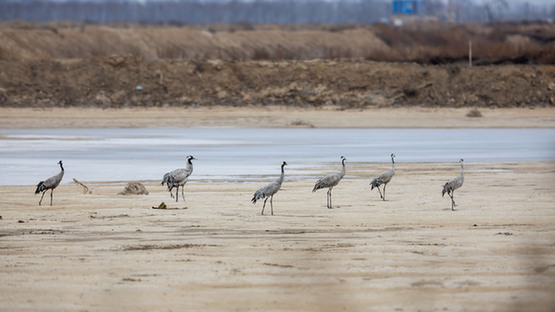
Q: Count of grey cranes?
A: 6